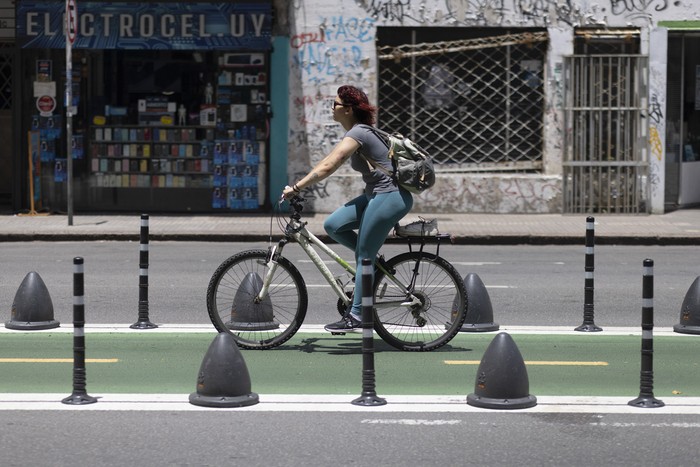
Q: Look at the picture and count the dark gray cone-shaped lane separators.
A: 6